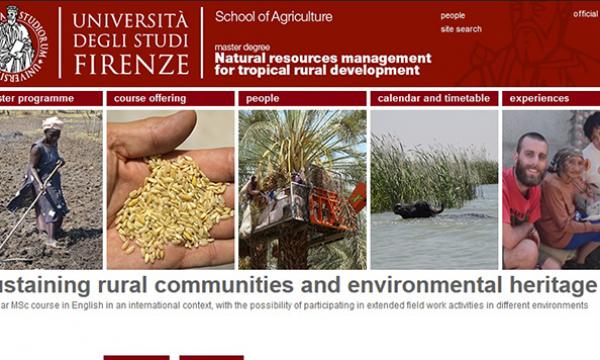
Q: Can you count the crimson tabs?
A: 5